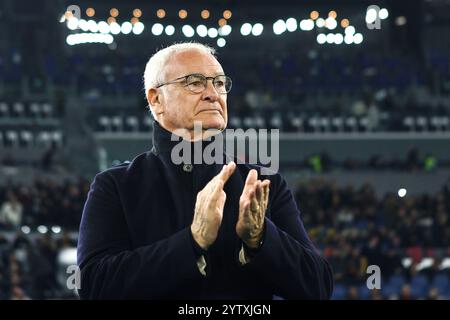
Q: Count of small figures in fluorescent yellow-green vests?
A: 2